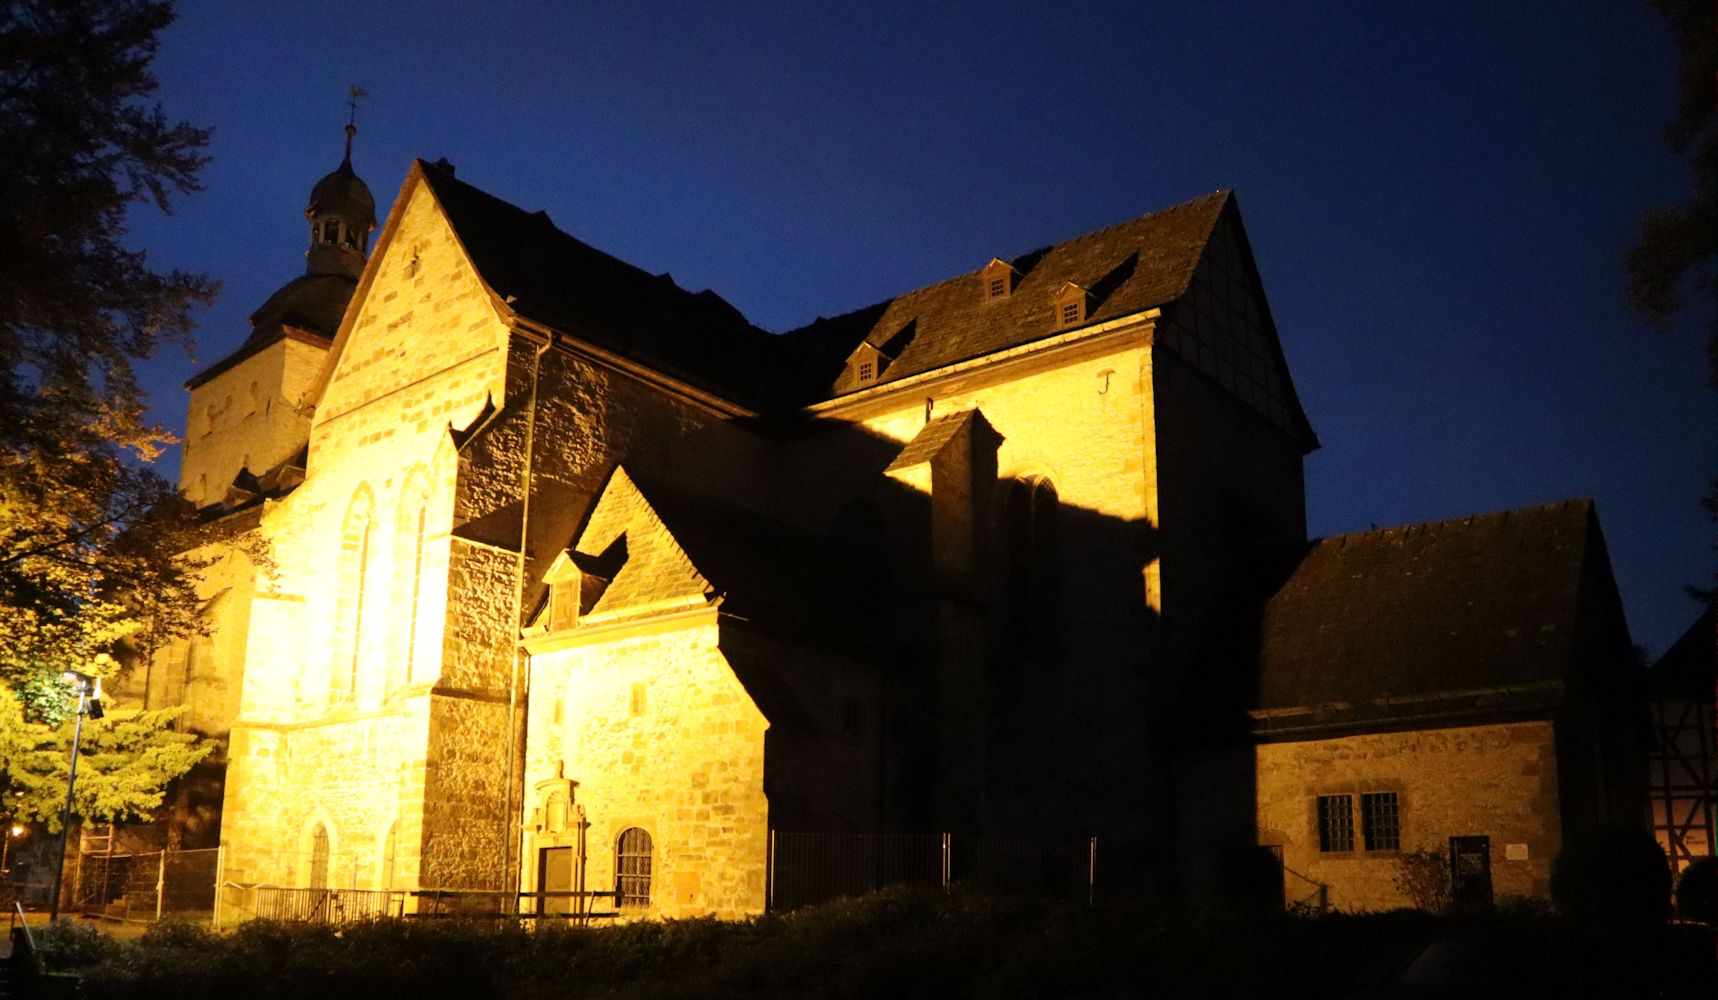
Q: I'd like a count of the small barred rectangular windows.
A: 2